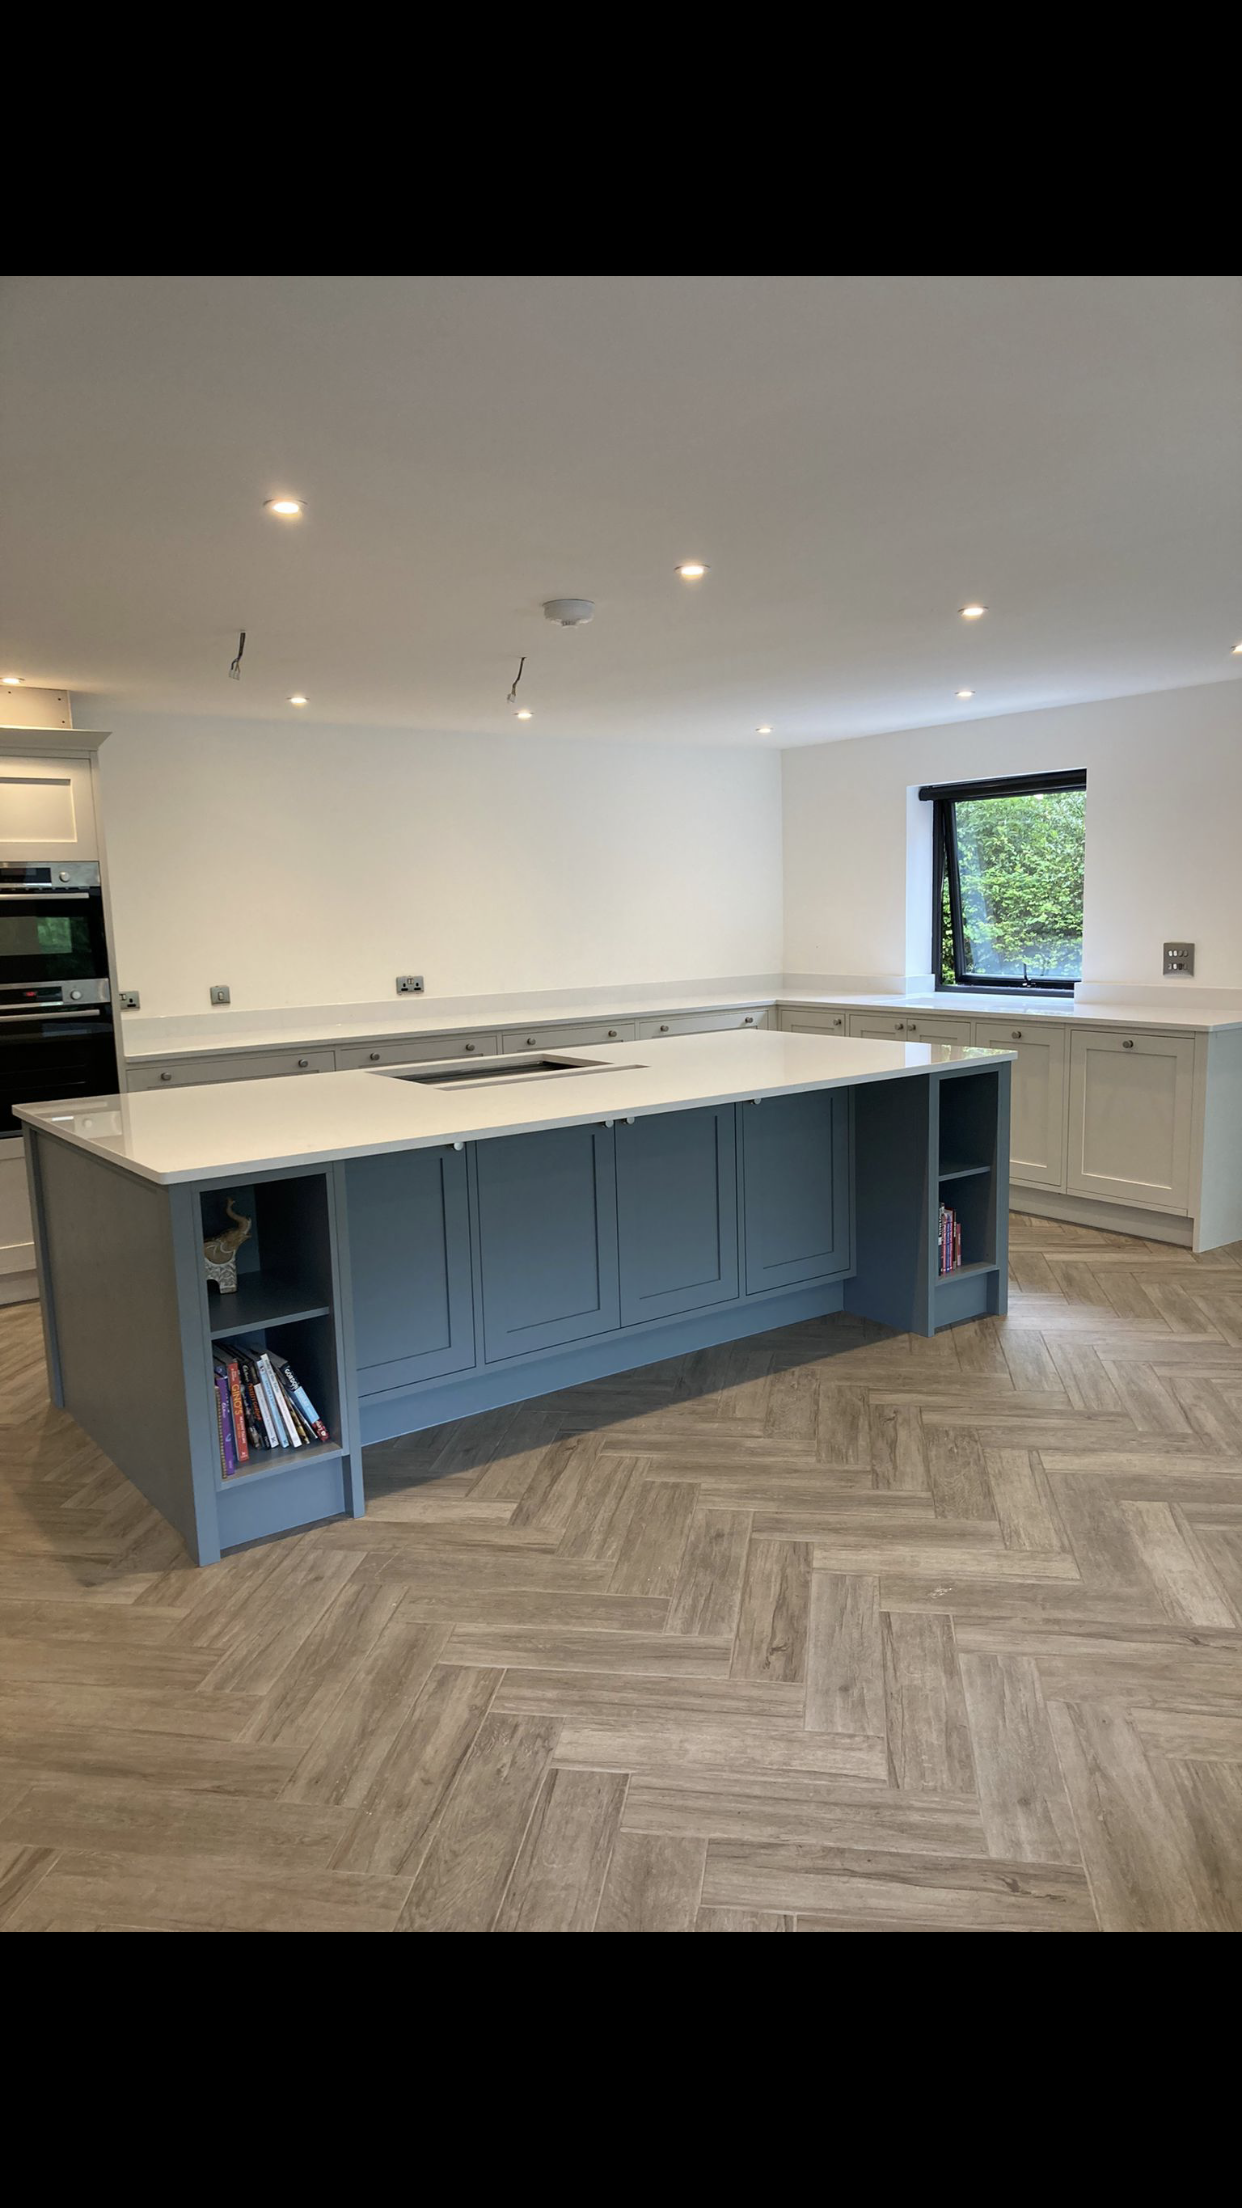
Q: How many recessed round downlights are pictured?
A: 9